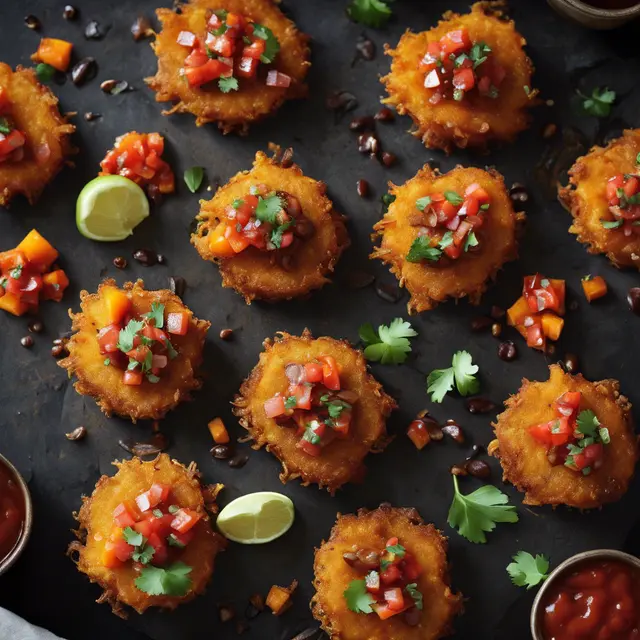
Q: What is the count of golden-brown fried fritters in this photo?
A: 11